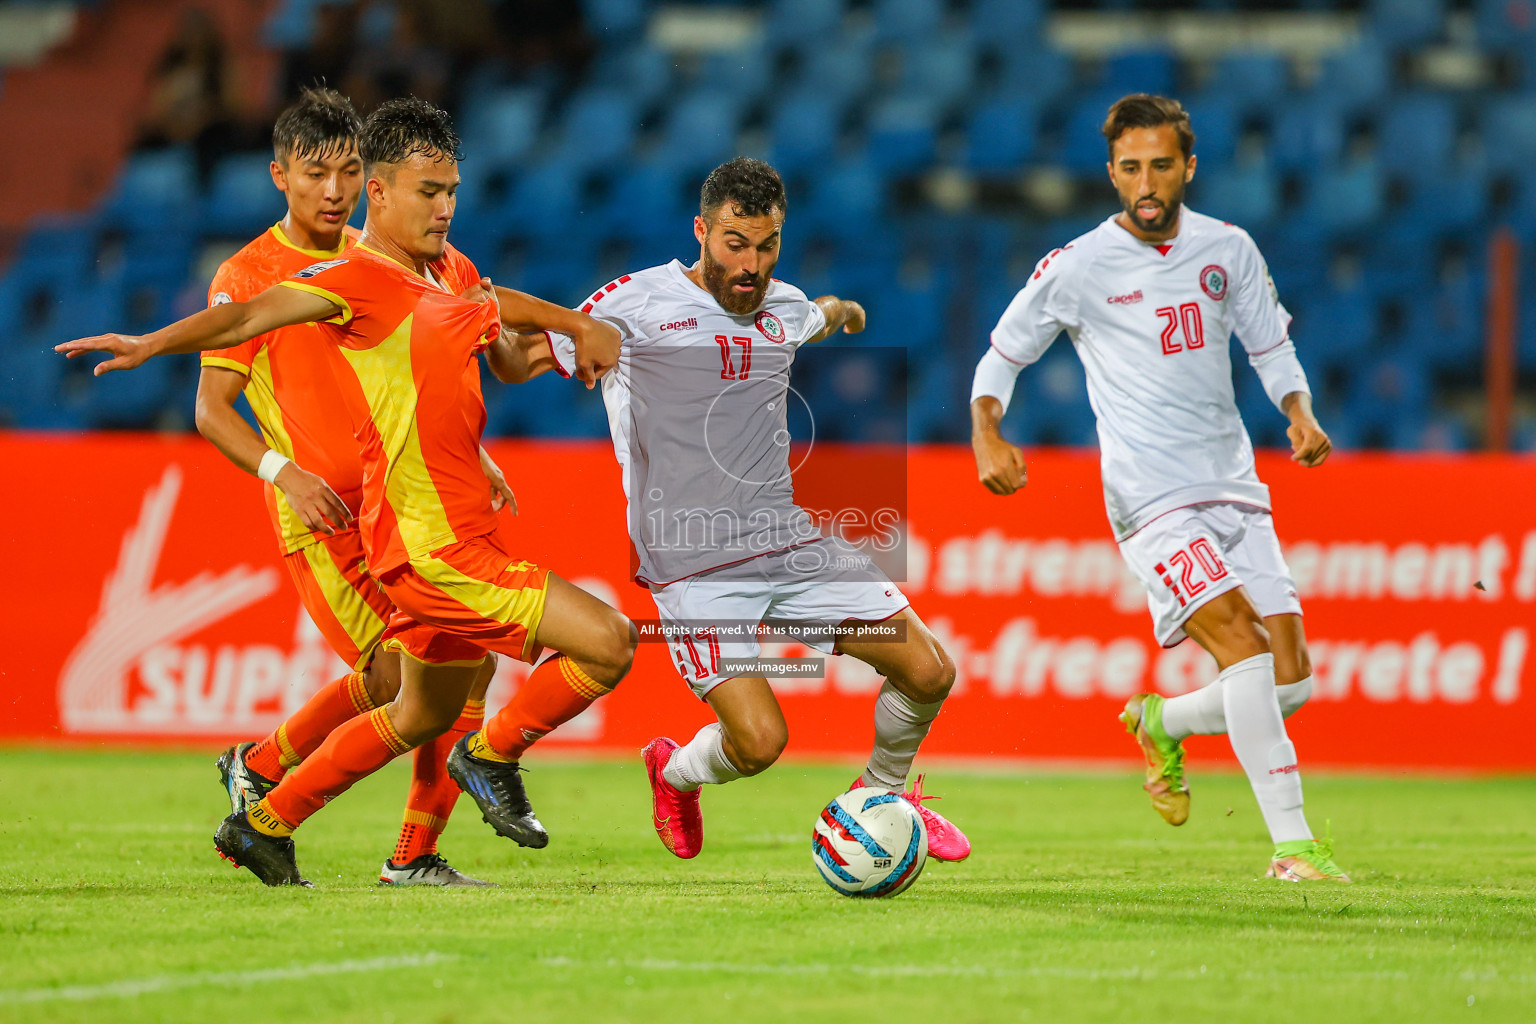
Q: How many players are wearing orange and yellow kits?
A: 2